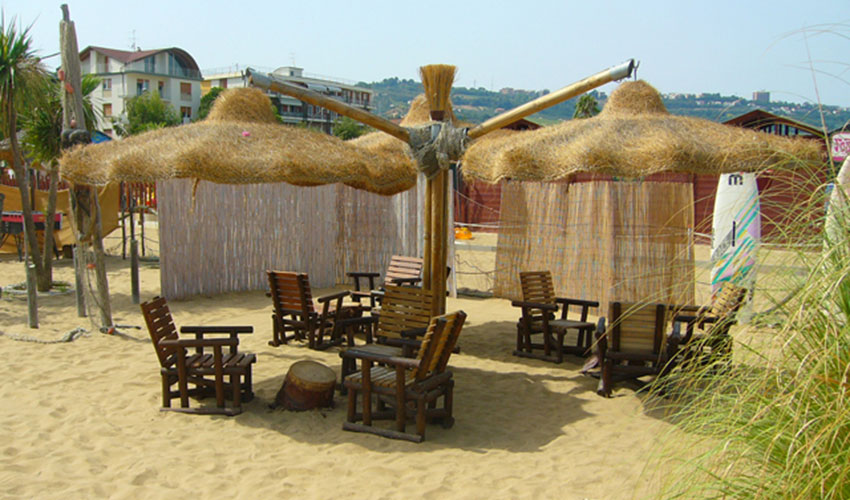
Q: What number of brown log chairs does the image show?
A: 8